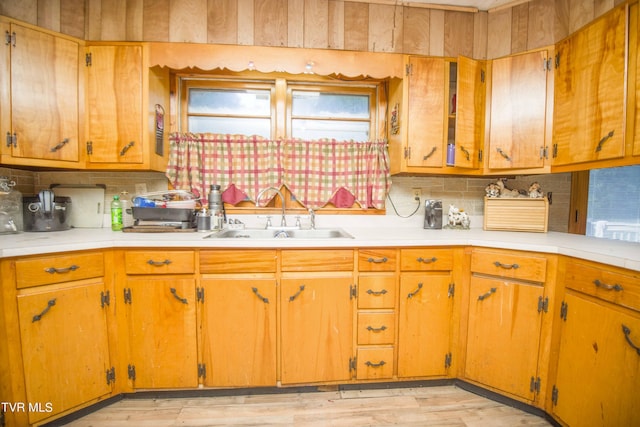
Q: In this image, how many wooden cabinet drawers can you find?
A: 9